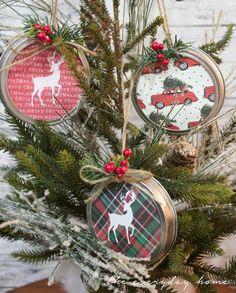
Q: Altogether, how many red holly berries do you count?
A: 14